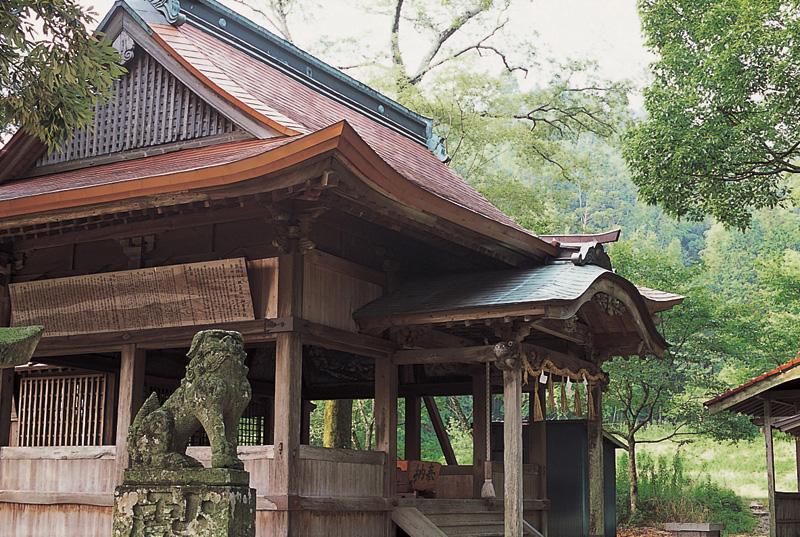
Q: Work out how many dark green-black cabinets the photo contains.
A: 1